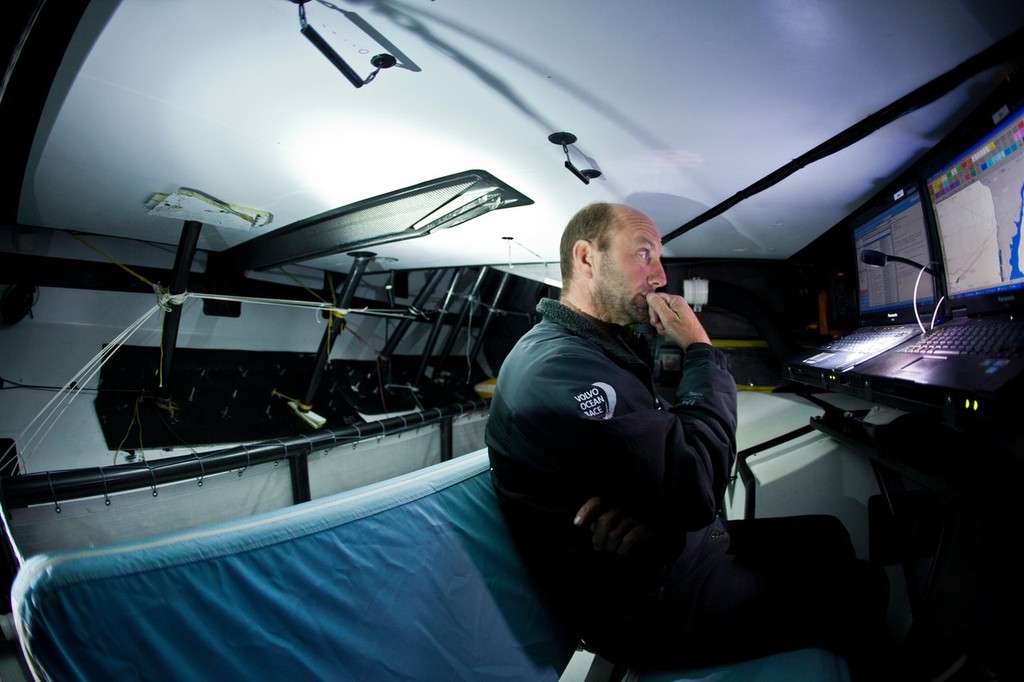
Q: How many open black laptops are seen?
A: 2